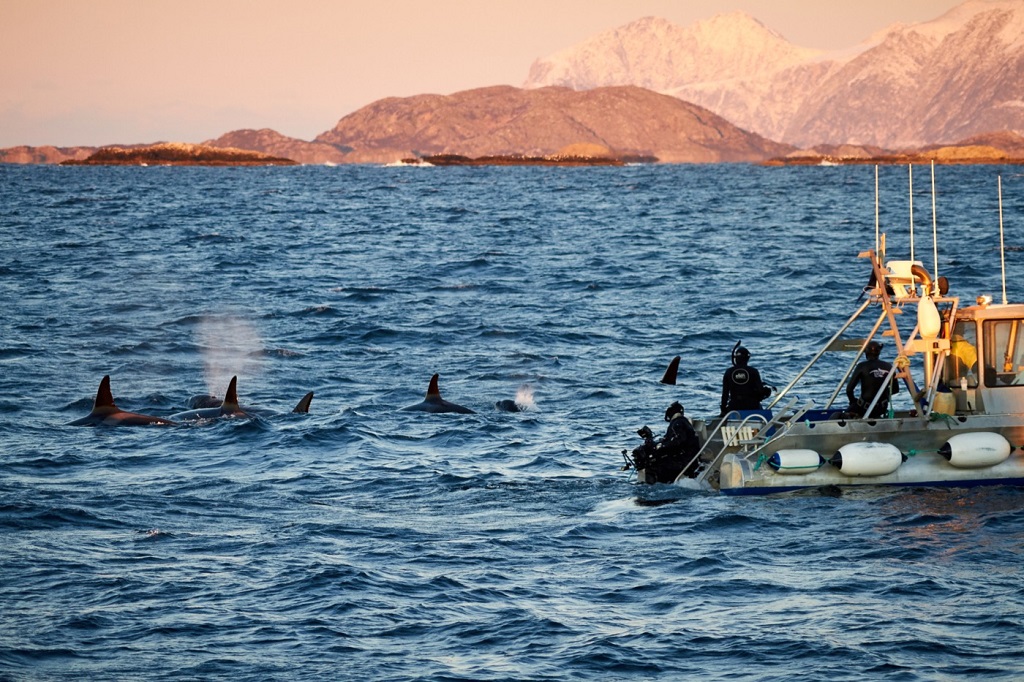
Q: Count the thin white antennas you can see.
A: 4